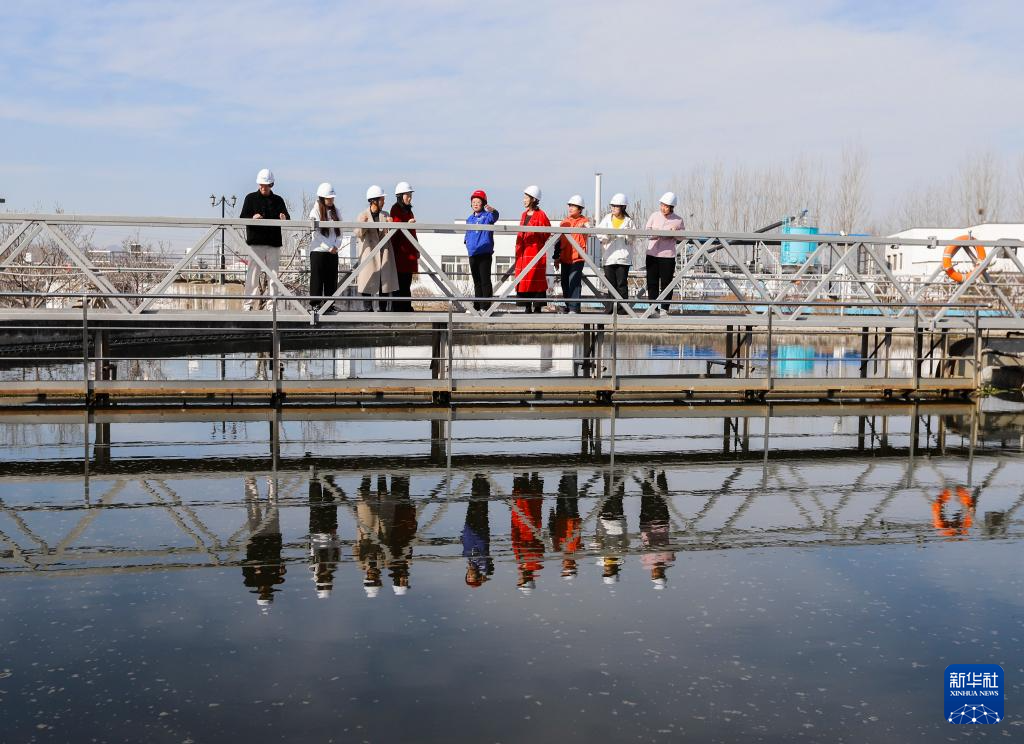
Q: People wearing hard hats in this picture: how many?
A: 9